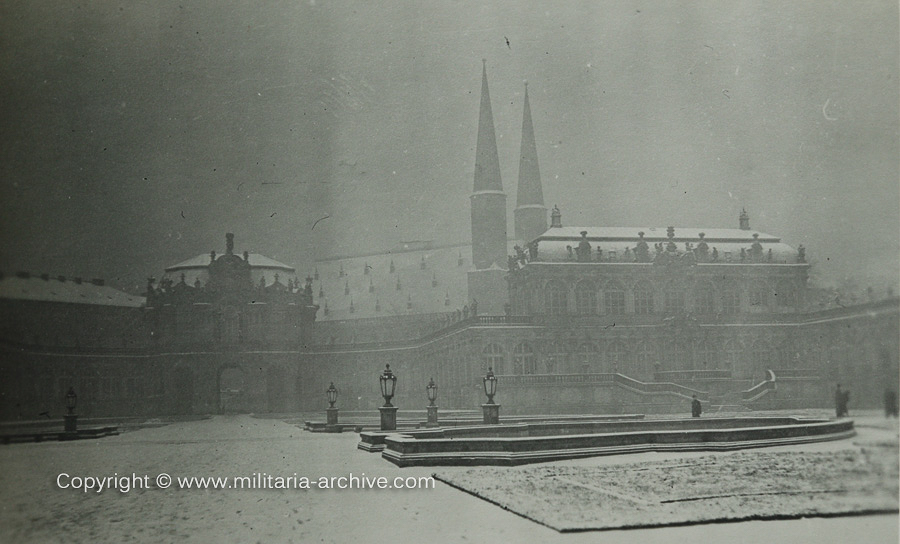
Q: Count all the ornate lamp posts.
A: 5